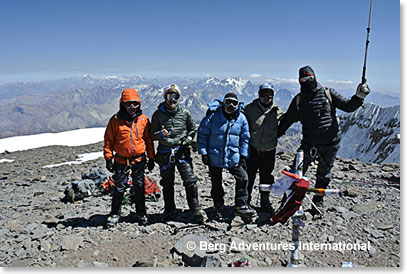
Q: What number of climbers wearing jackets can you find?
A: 5